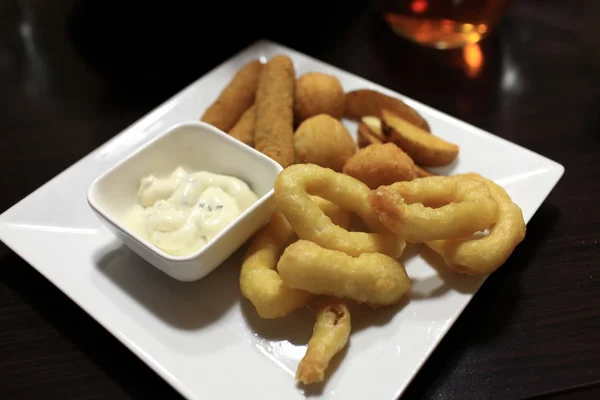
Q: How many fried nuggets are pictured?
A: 3